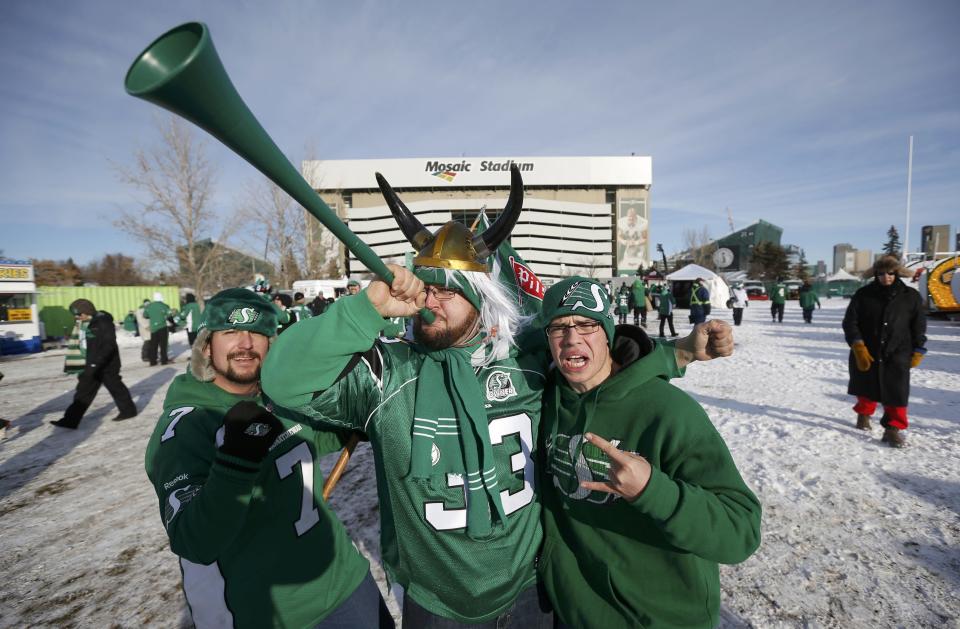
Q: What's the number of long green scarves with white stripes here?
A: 1